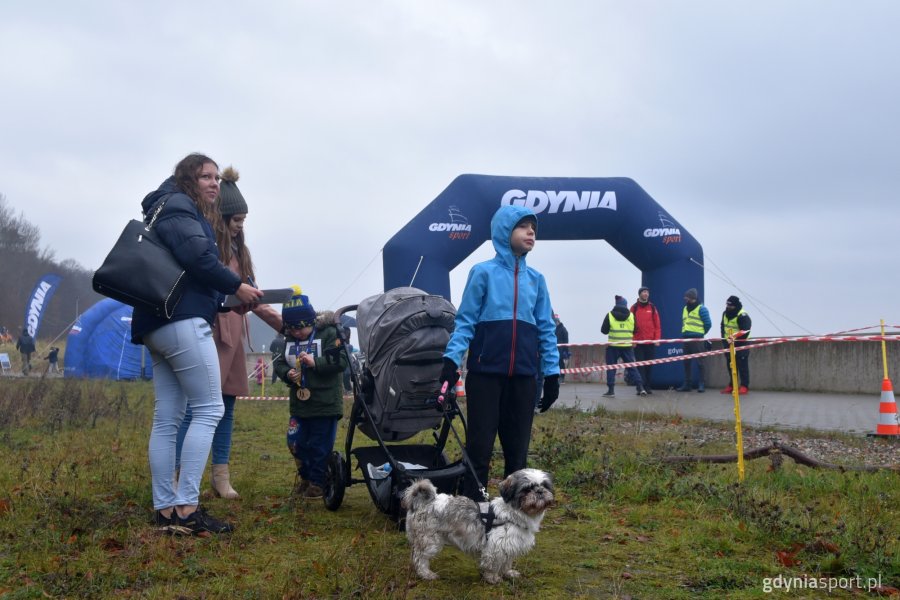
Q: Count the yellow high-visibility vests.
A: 3